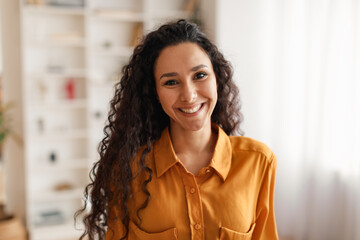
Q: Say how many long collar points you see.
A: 2